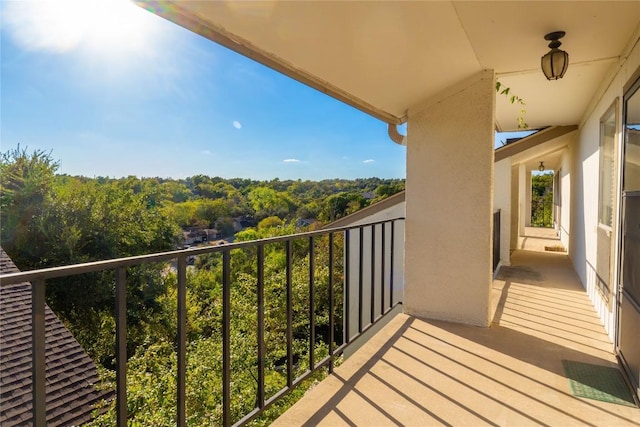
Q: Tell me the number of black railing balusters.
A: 13